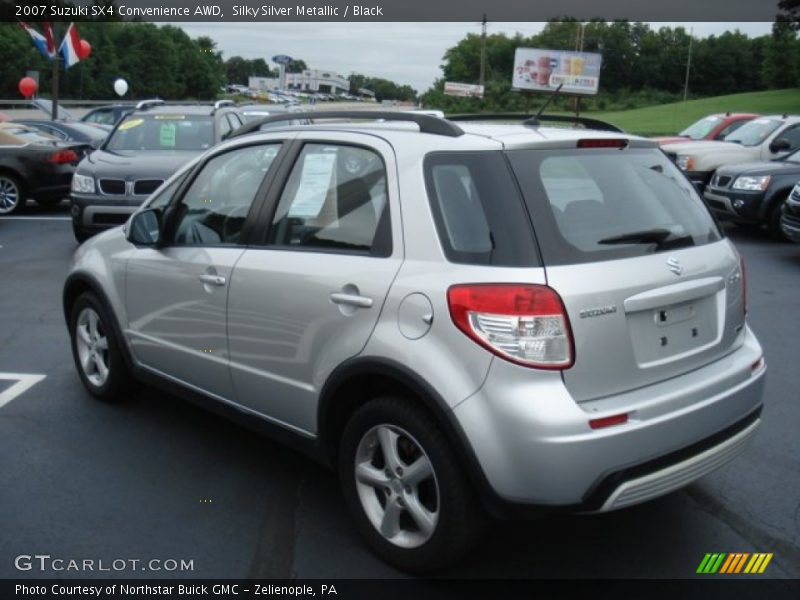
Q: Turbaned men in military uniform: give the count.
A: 0